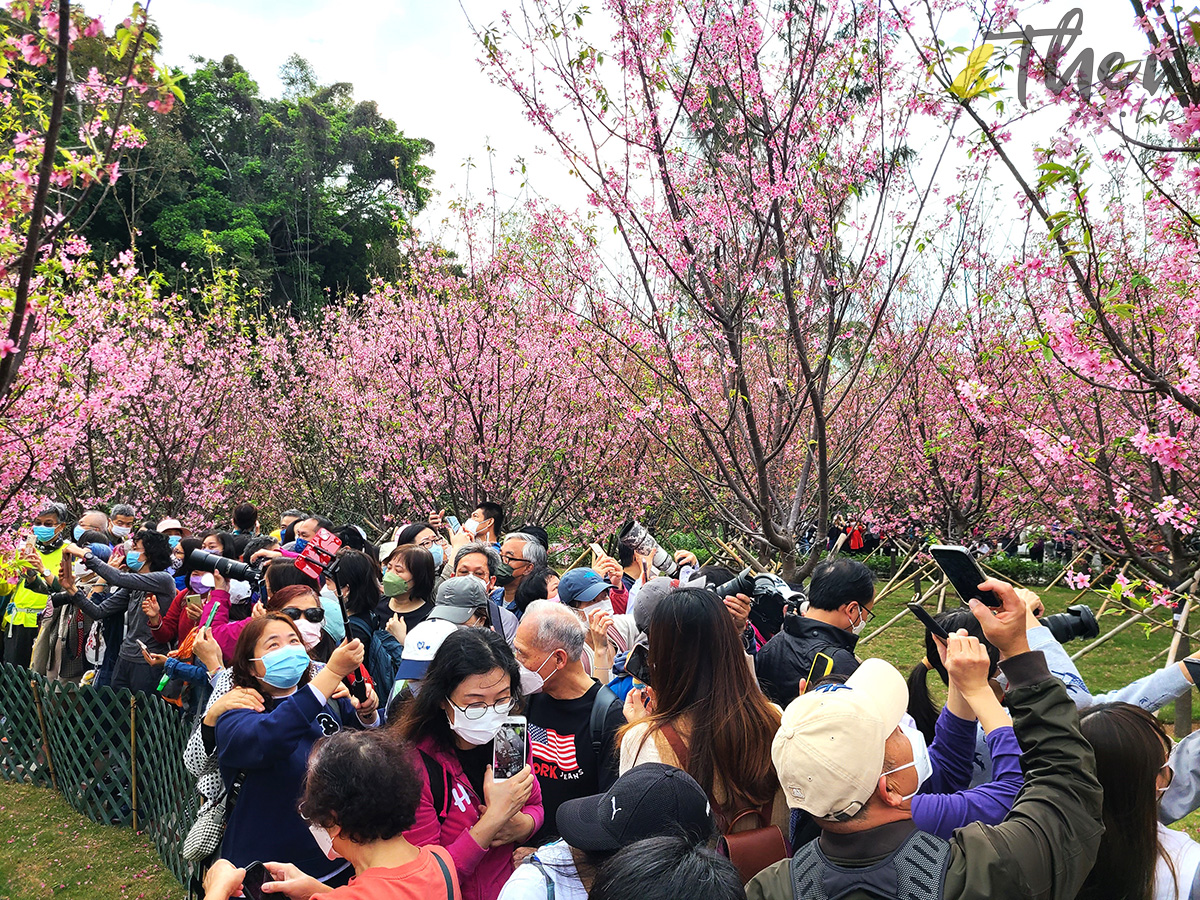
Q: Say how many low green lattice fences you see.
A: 1